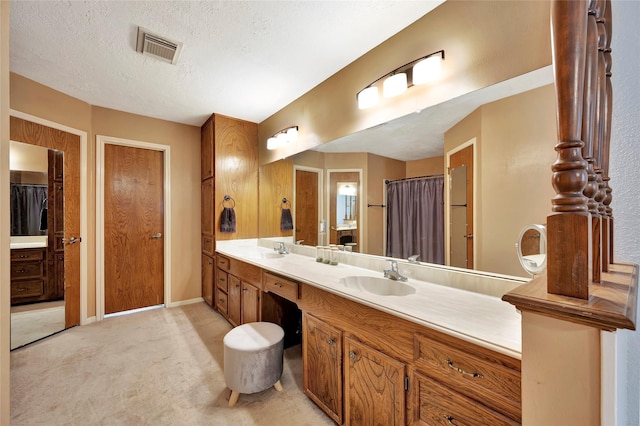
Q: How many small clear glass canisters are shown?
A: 3